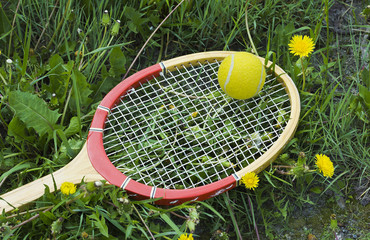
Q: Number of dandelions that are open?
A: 5